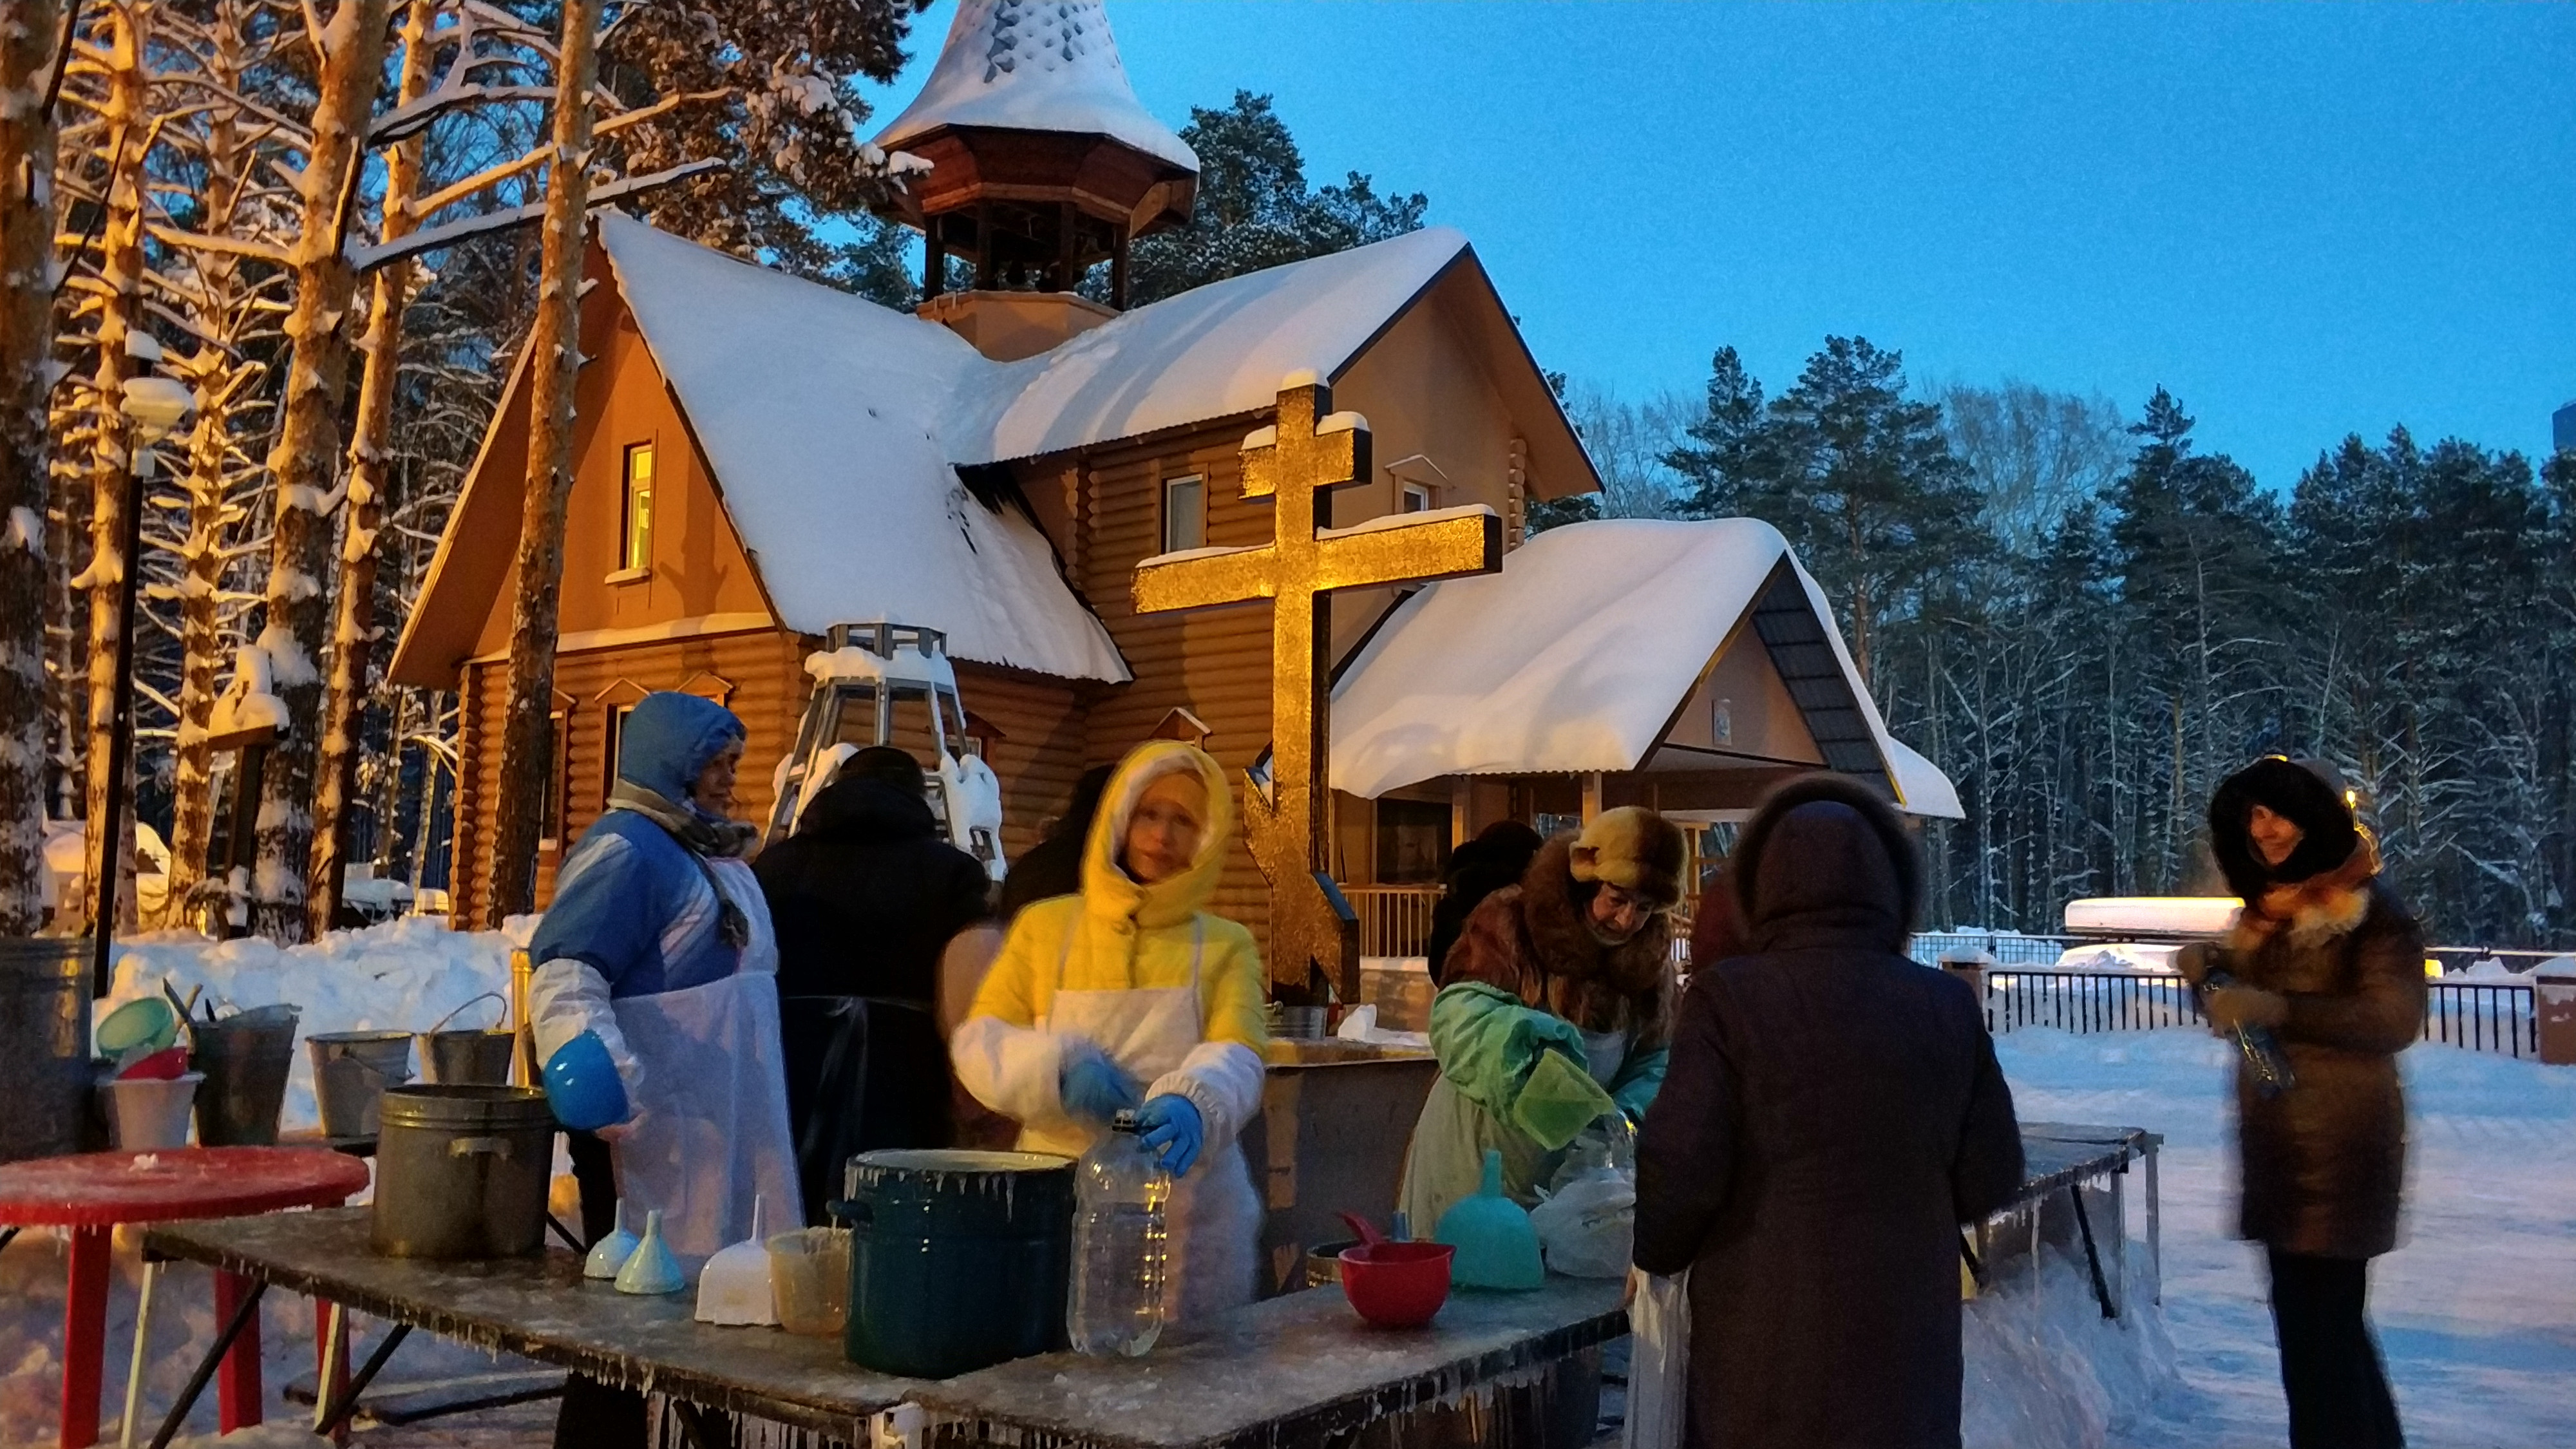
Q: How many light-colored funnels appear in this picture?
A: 3